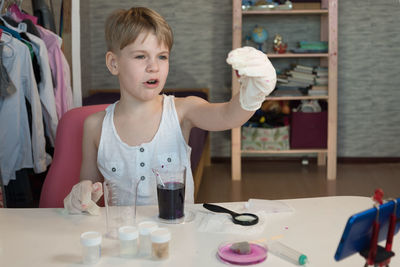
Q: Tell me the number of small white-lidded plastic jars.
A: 4